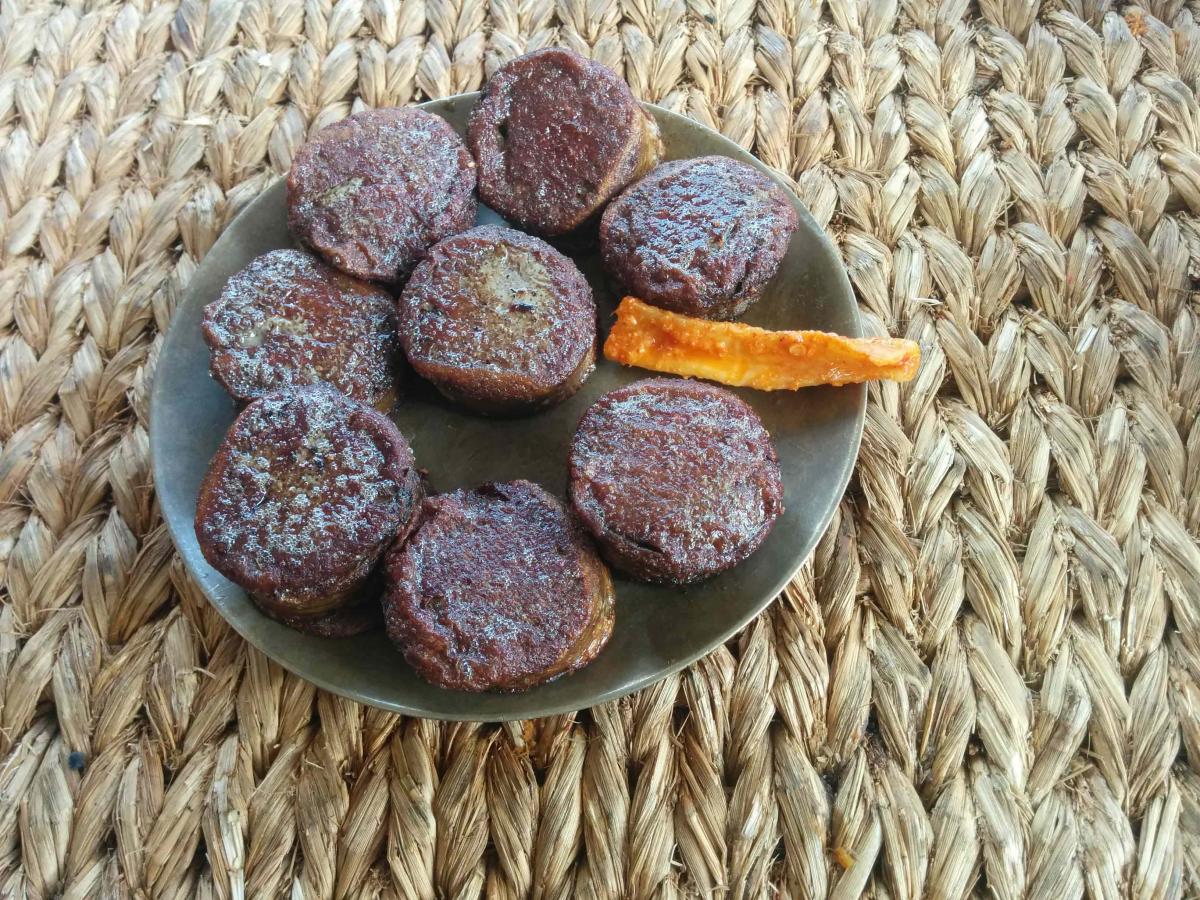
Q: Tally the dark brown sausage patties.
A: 8